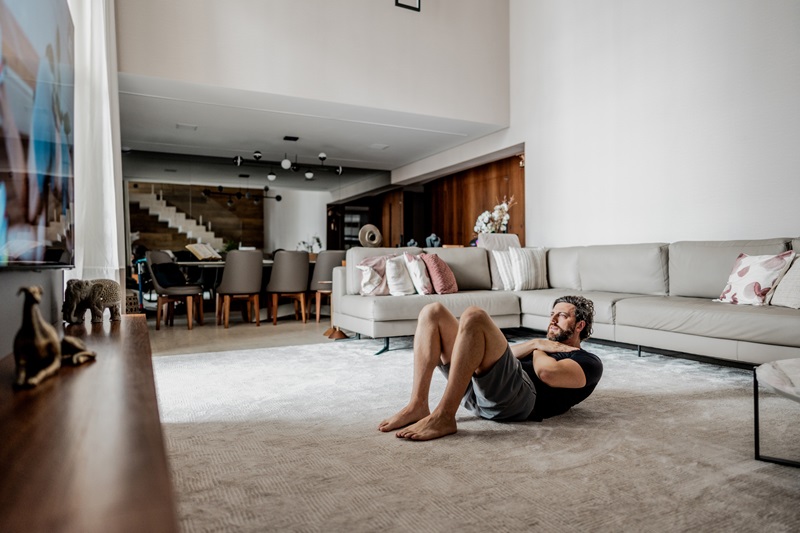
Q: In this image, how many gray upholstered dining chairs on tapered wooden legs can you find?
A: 4